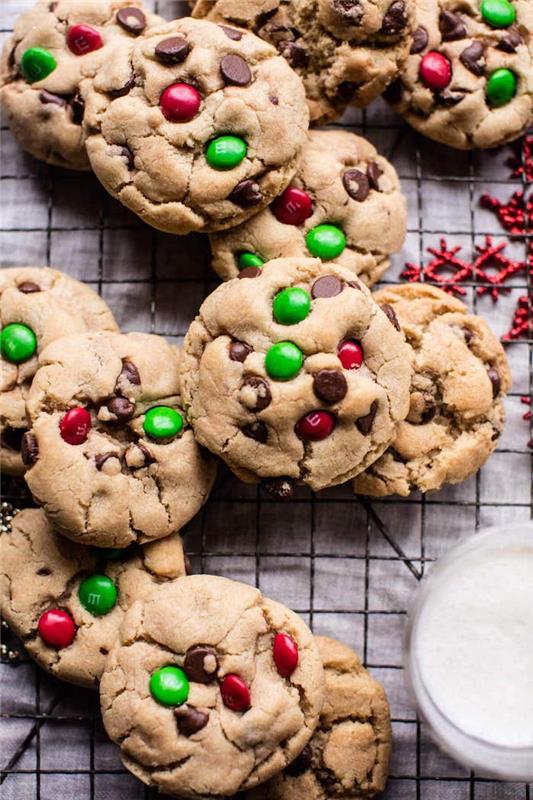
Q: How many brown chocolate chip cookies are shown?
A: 12